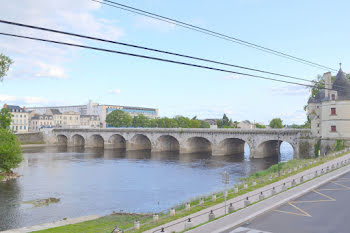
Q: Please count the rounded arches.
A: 9